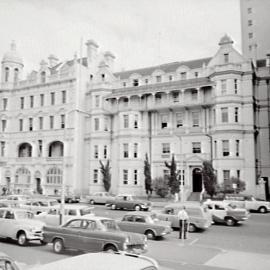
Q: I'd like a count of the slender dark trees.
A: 4